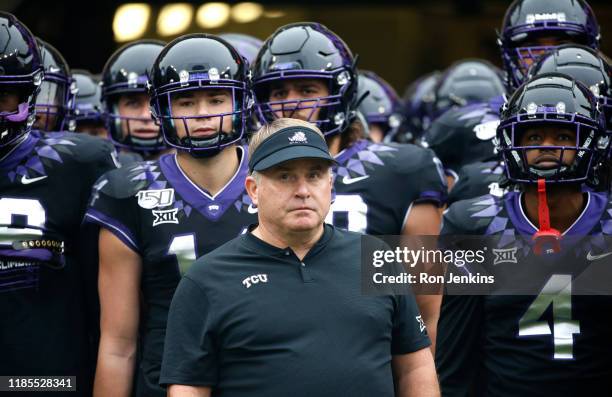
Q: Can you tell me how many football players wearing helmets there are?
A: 13